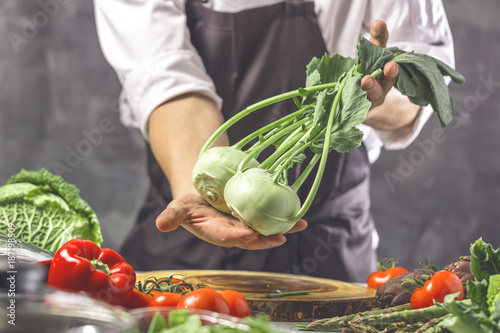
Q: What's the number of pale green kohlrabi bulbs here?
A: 2